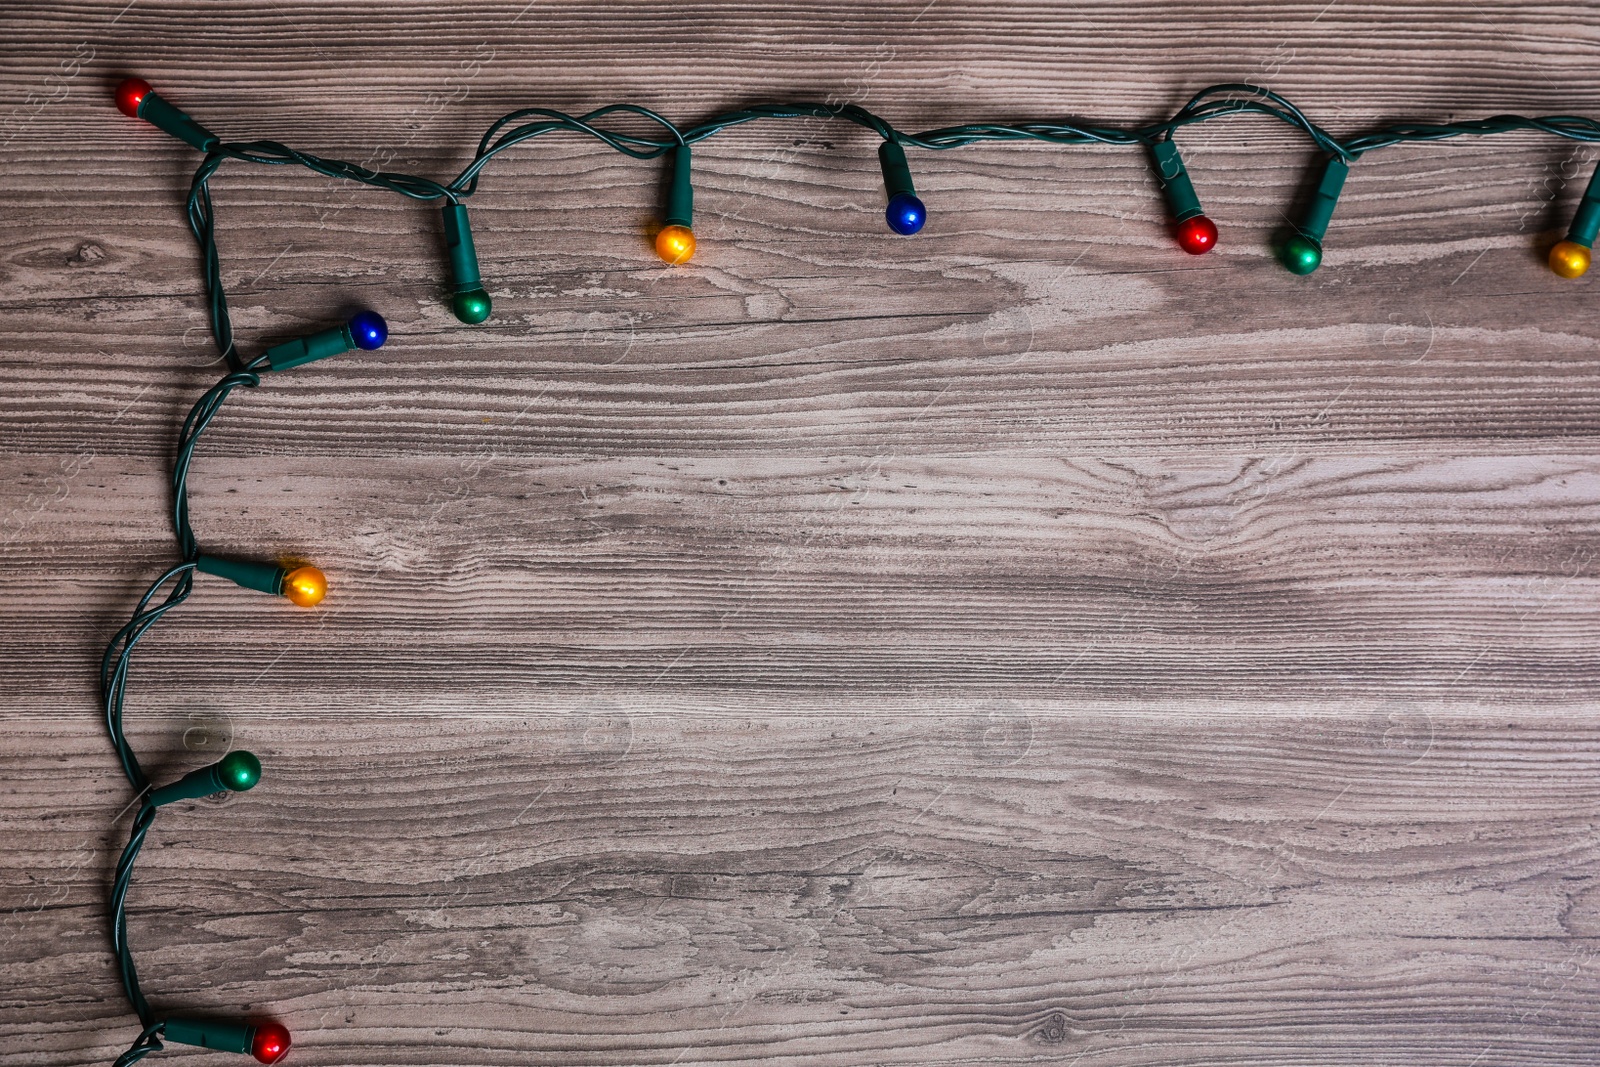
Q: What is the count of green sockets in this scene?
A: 11